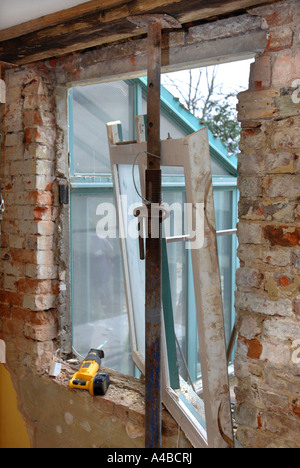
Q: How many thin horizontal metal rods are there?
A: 1